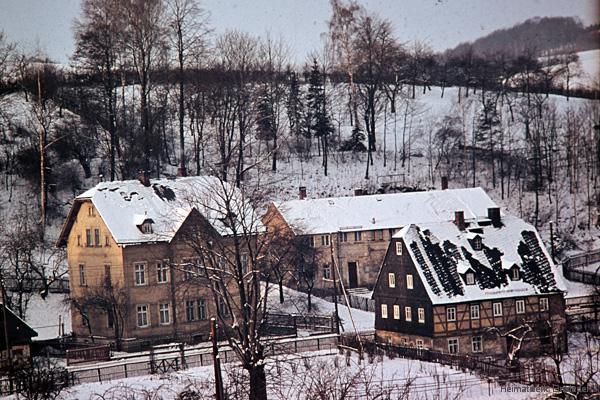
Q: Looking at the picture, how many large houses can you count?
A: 3